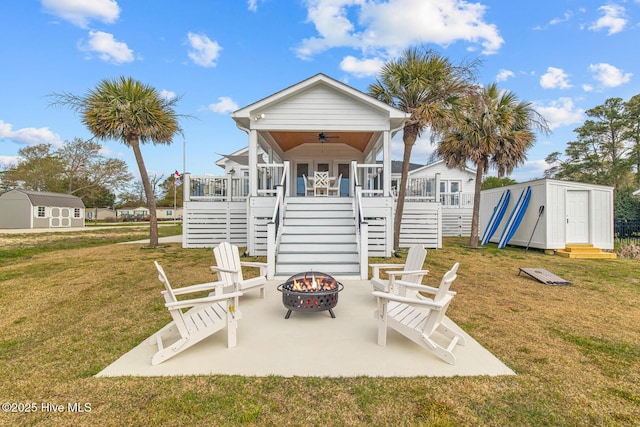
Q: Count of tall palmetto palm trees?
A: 3